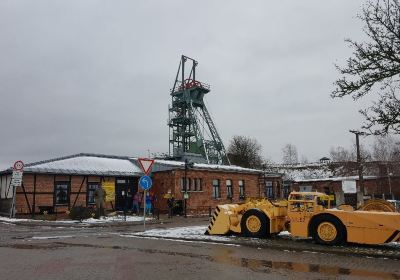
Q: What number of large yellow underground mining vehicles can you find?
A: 1